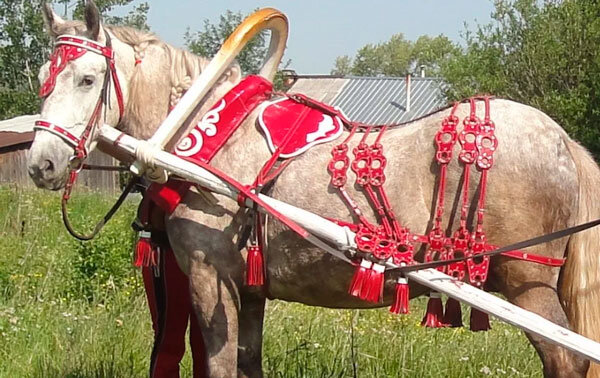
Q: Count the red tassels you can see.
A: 8